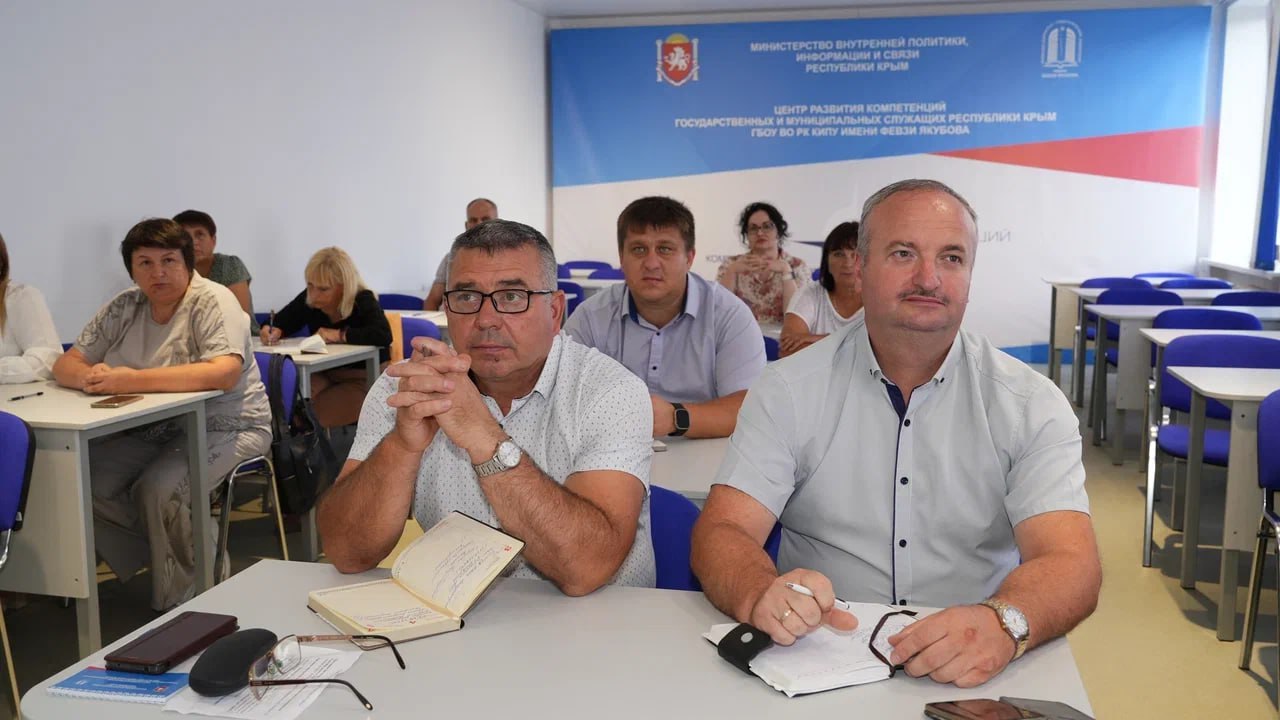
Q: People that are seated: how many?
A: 10